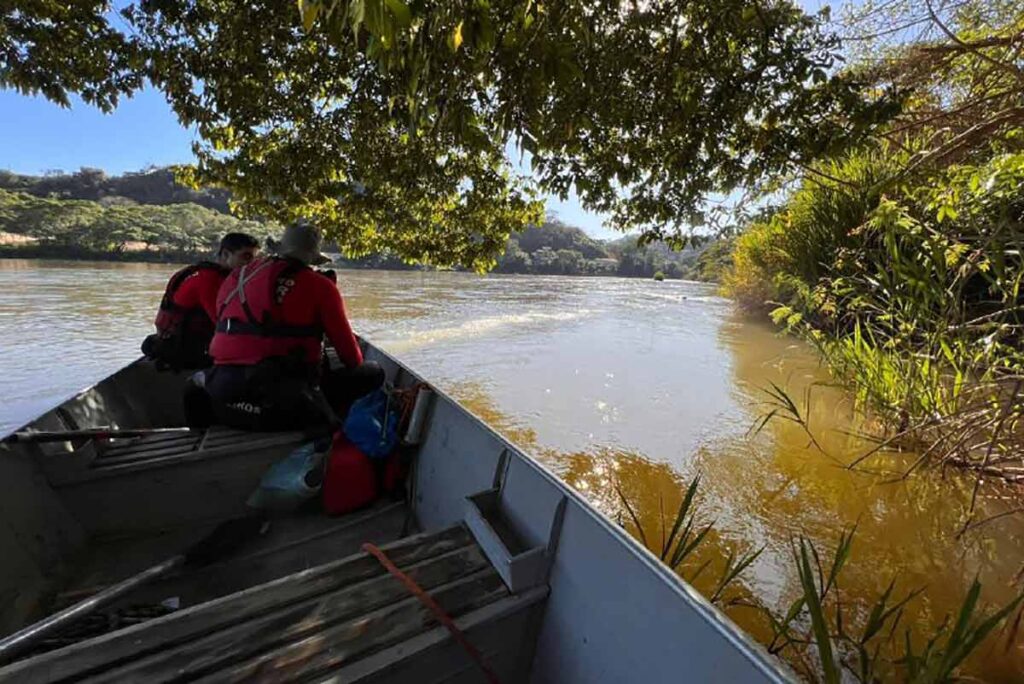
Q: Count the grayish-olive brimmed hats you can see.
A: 1